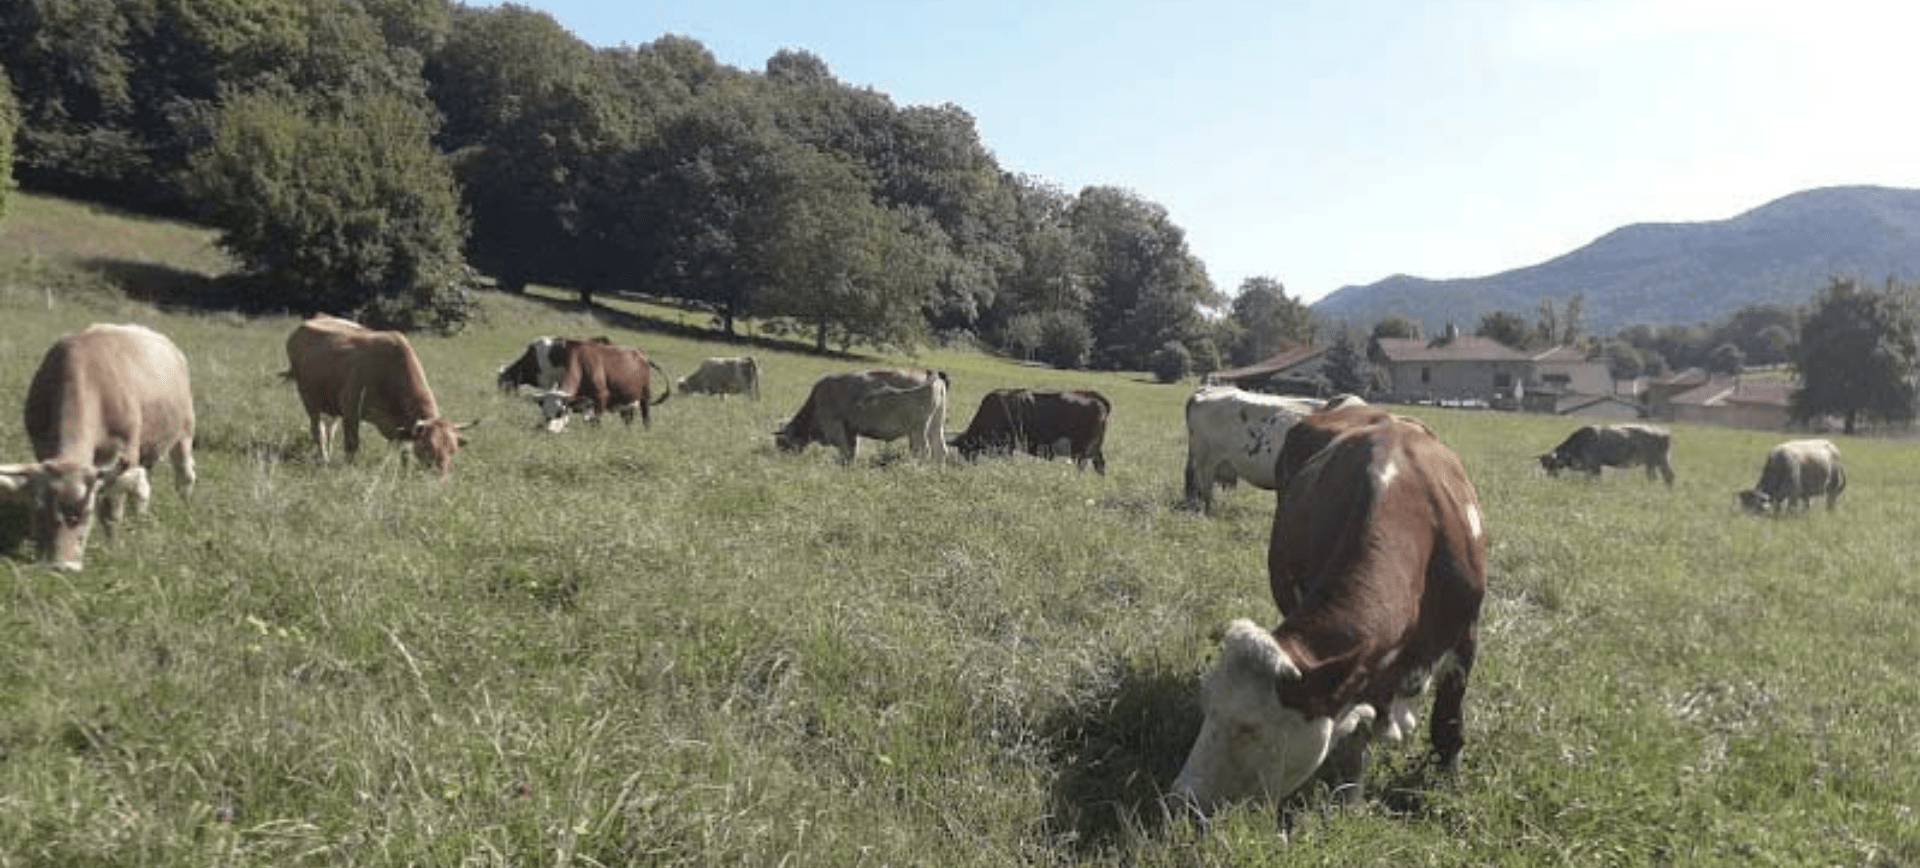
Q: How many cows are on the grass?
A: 11